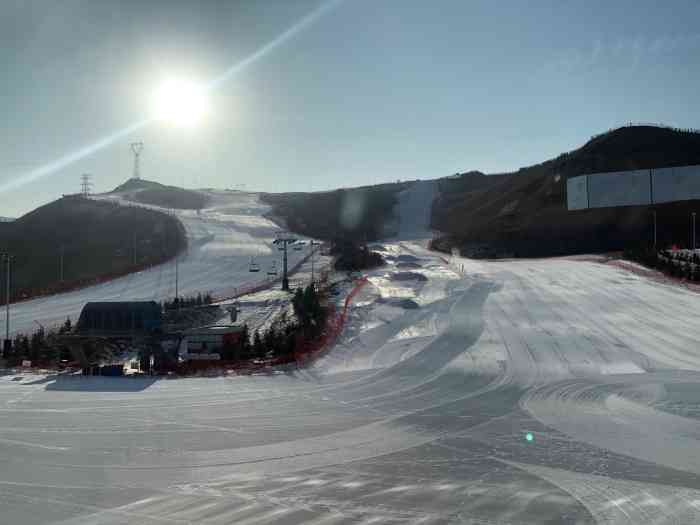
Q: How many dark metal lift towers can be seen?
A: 1